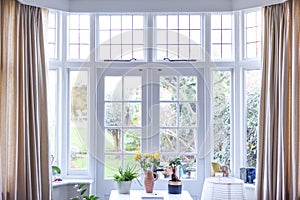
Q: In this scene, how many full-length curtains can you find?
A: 2